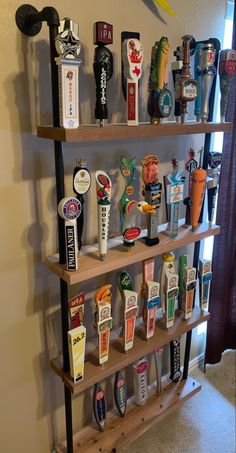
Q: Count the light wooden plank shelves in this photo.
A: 4